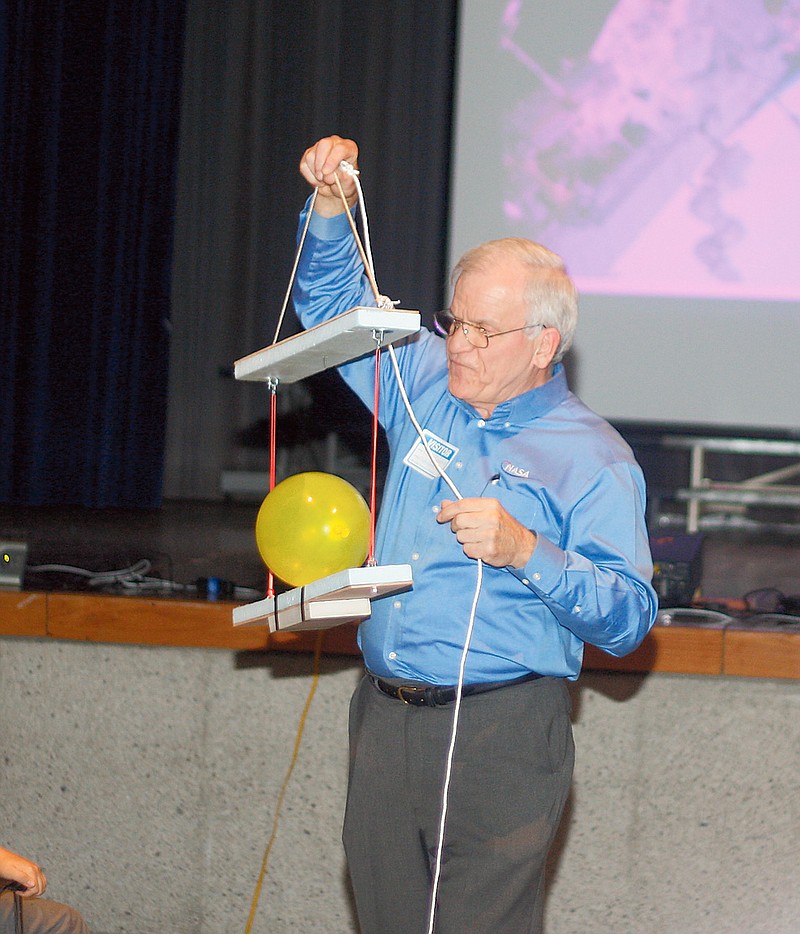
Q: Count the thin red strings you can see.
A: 2